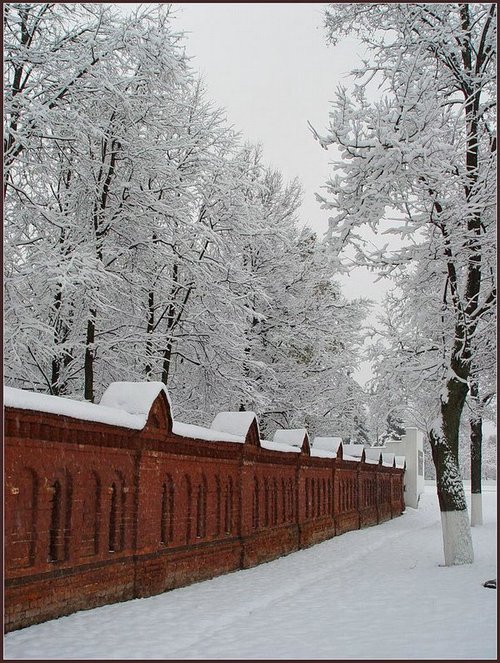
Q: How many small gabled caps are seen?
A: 8